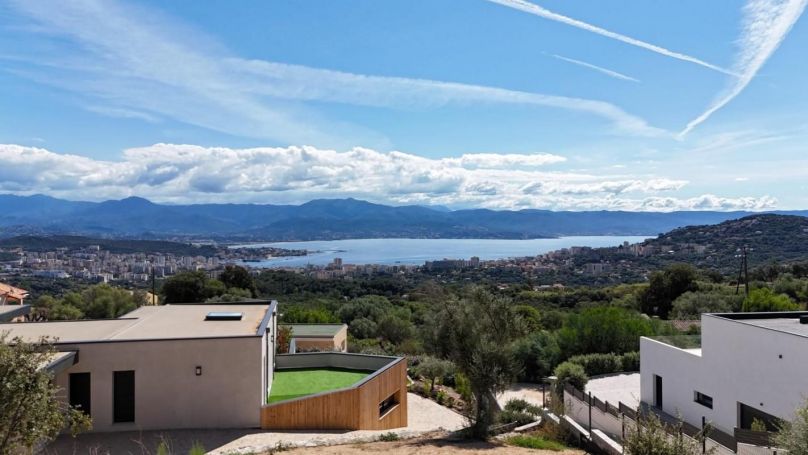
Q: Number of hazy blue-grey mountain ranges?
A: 1